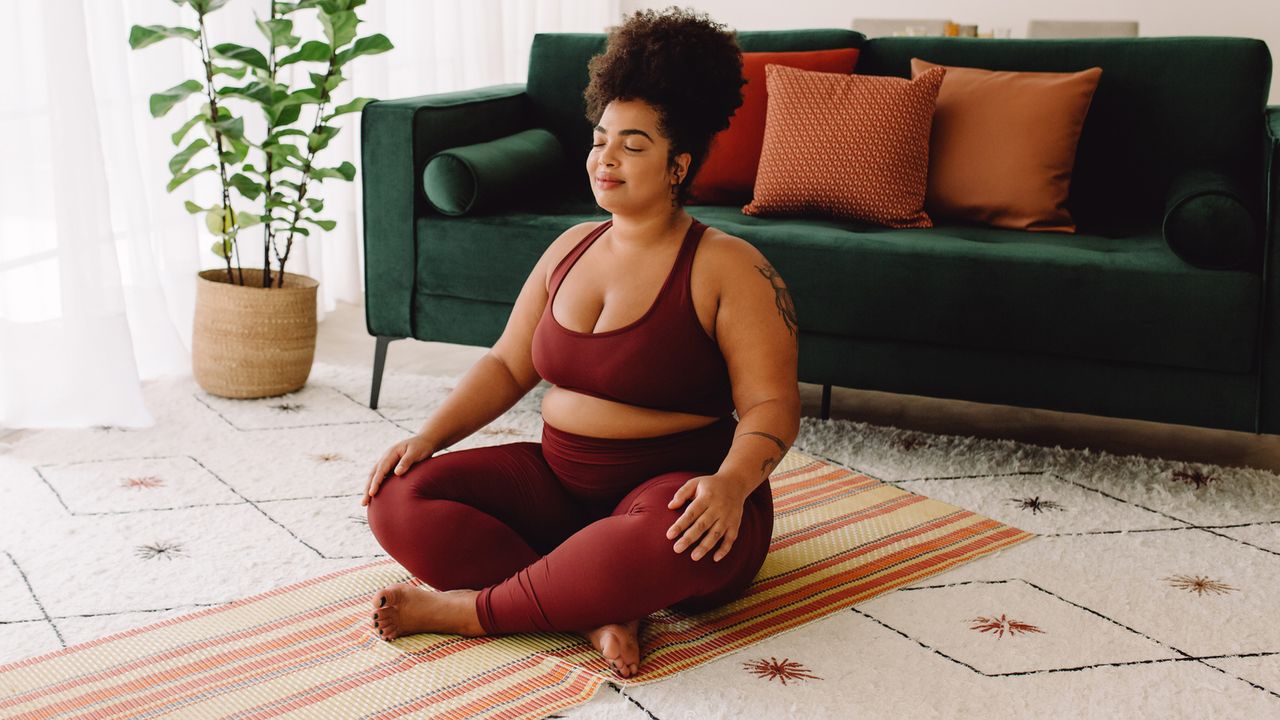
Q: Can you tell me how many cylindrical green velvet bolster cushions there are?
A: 2